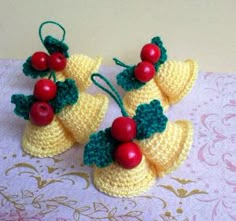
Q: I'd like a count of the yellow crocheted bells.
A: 8